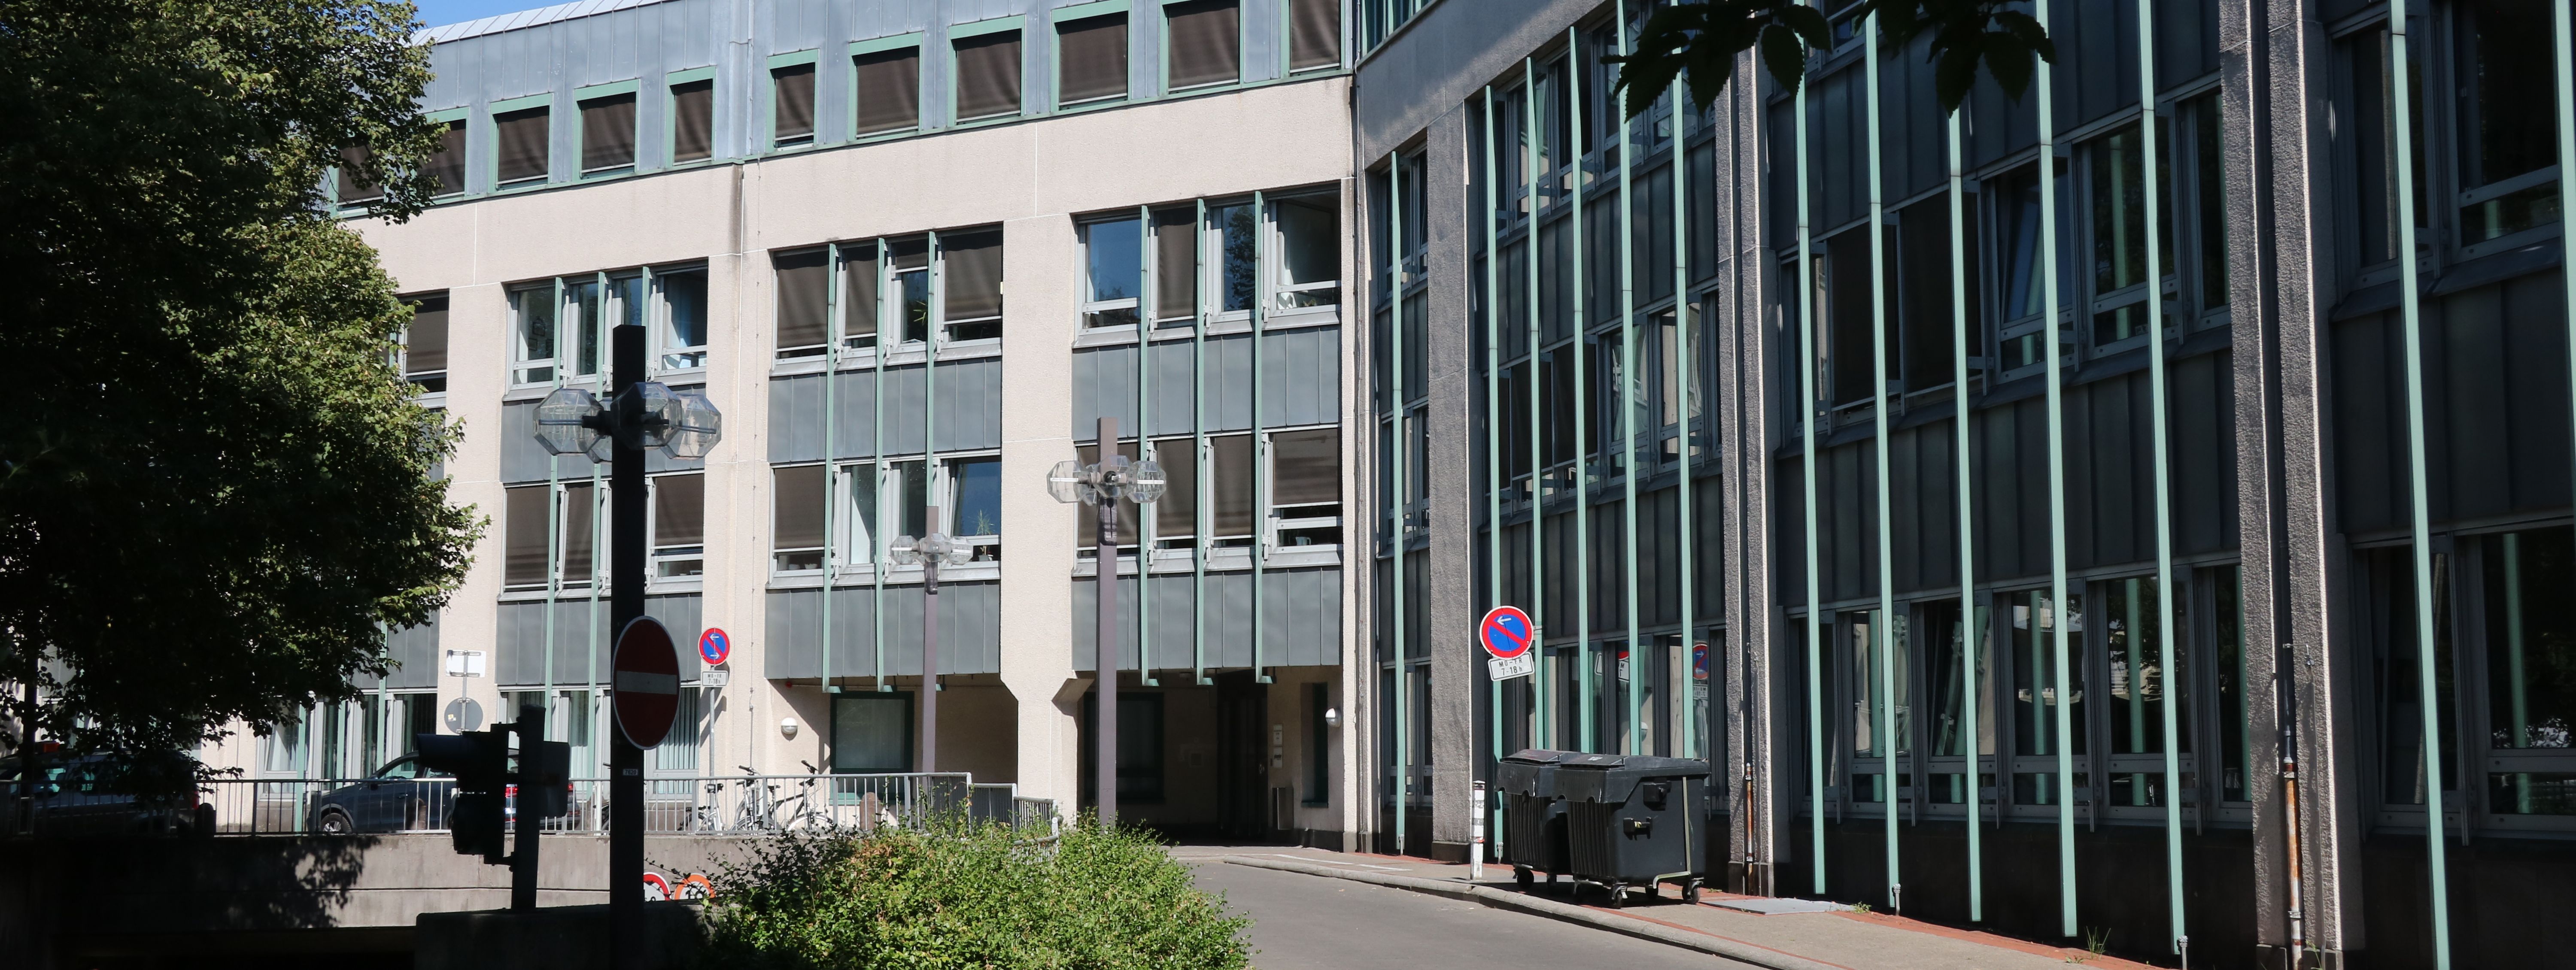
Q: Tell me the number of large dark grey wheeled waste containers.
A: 2